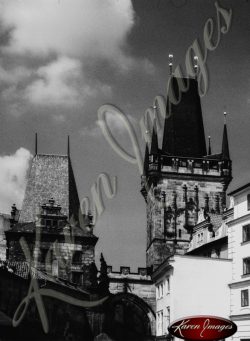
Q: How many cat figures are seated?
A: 0